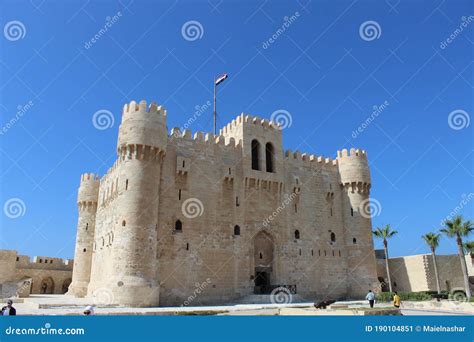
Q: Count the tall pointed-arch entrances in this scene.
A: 1